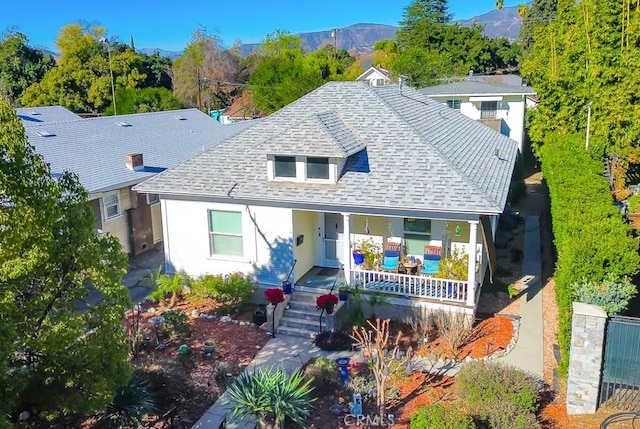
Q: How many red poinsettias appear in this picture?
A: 2